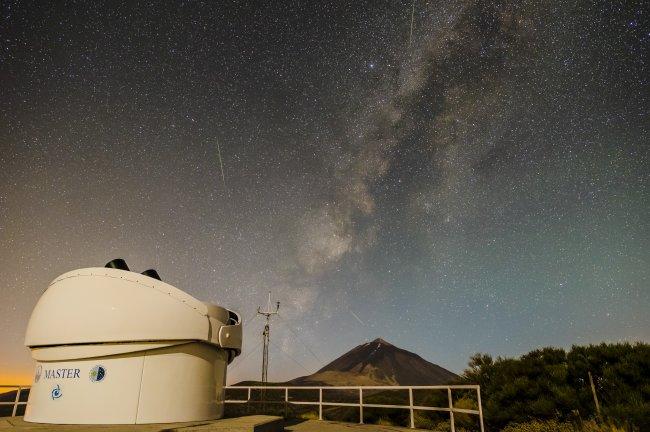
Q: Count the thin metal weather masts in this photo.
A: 1